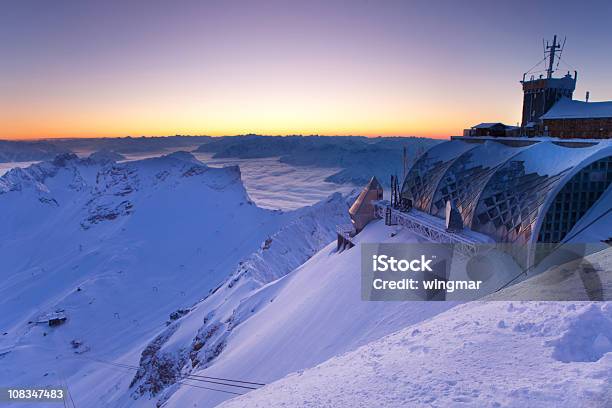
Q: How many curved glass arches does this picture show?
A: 4